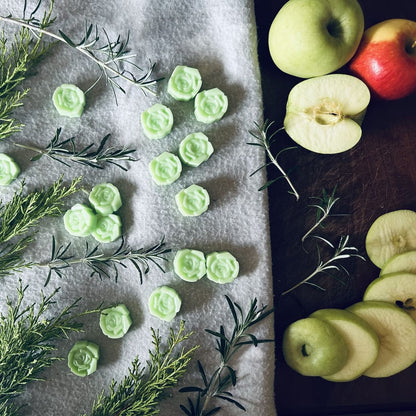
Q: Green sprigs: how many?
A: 11